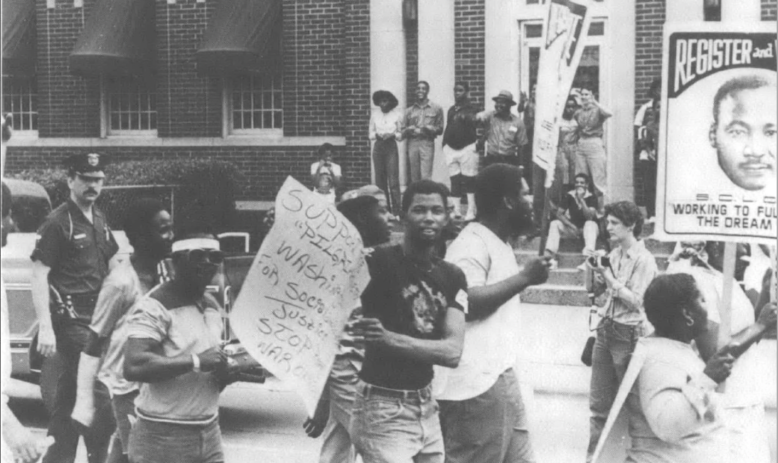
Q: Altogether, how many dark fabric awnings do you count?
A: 3